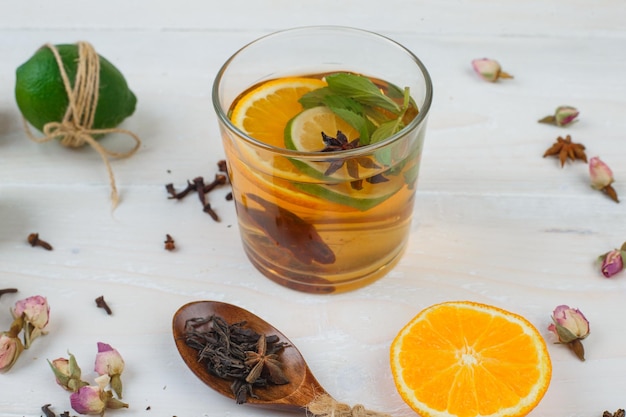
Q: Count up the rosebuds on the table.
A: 10